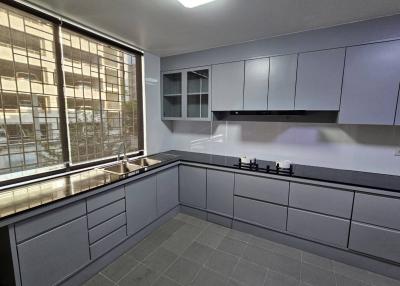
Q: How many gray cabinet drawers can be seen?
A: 11